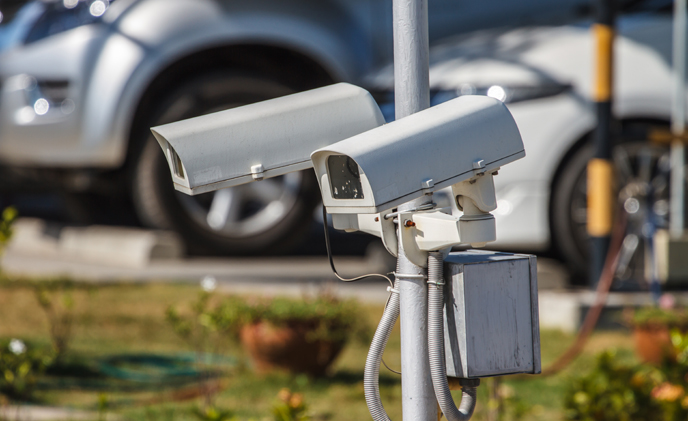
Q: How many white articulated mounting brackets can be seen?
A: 2